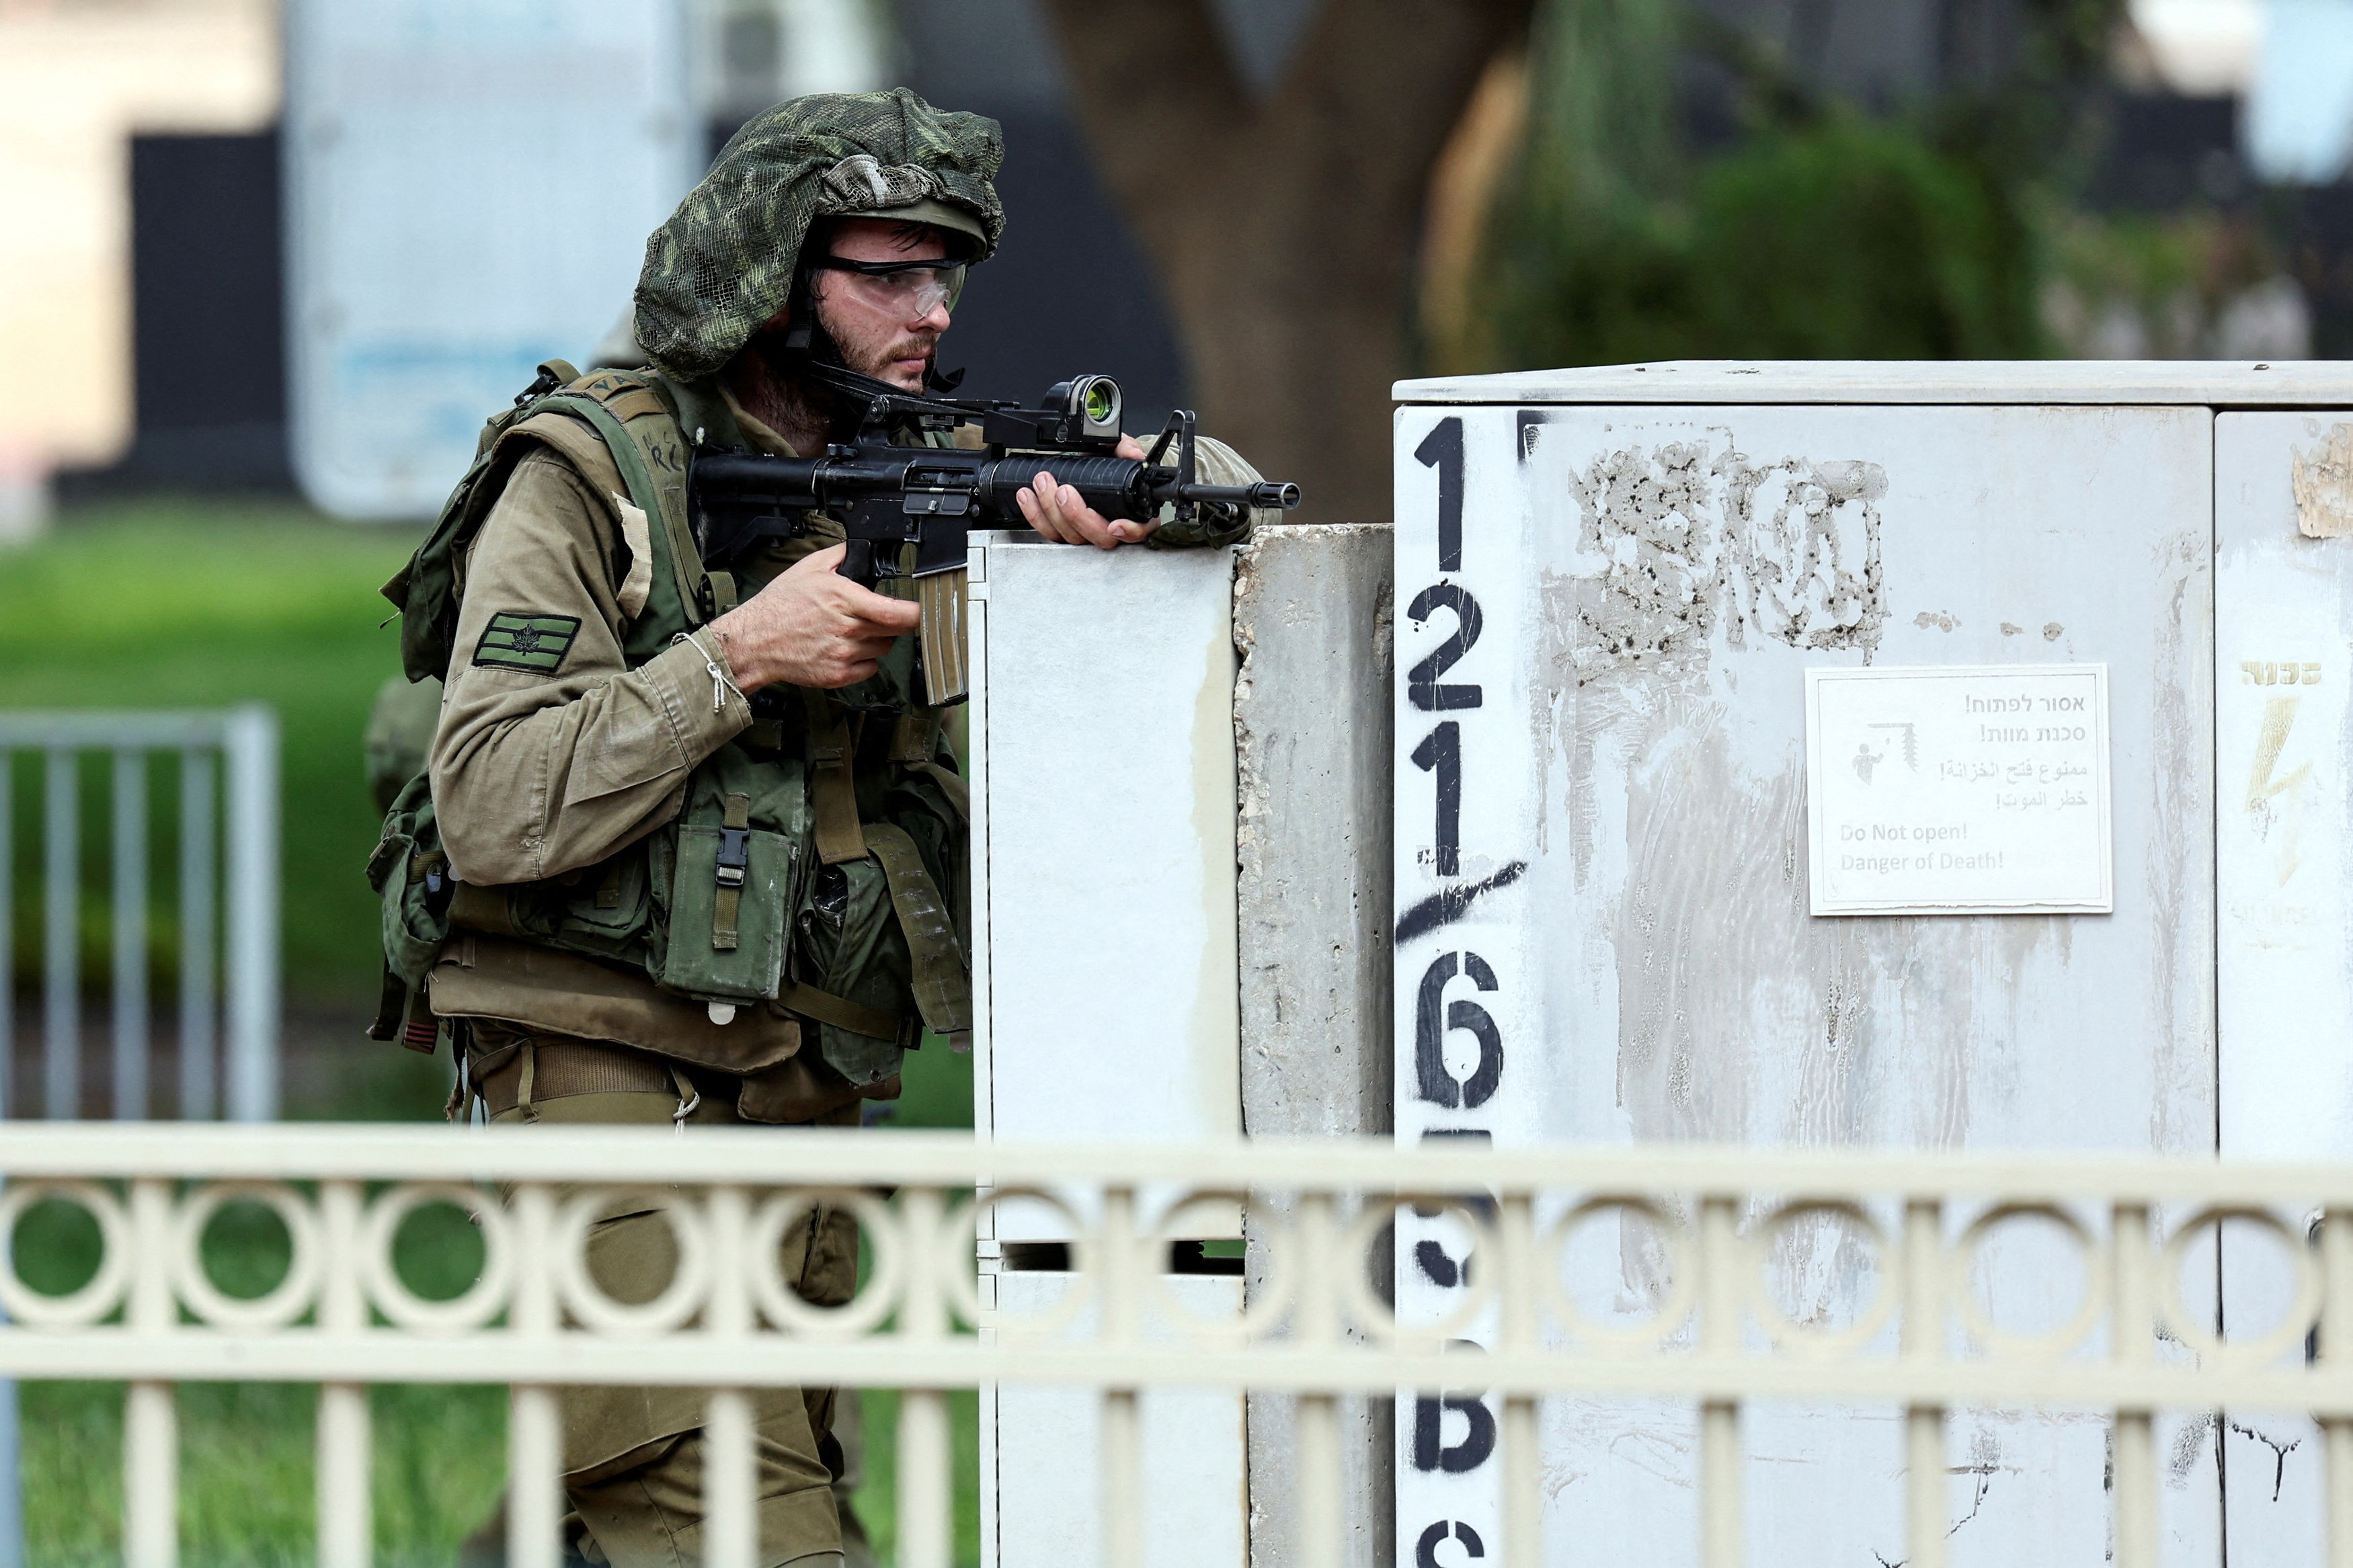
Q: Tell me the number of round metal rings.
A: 12